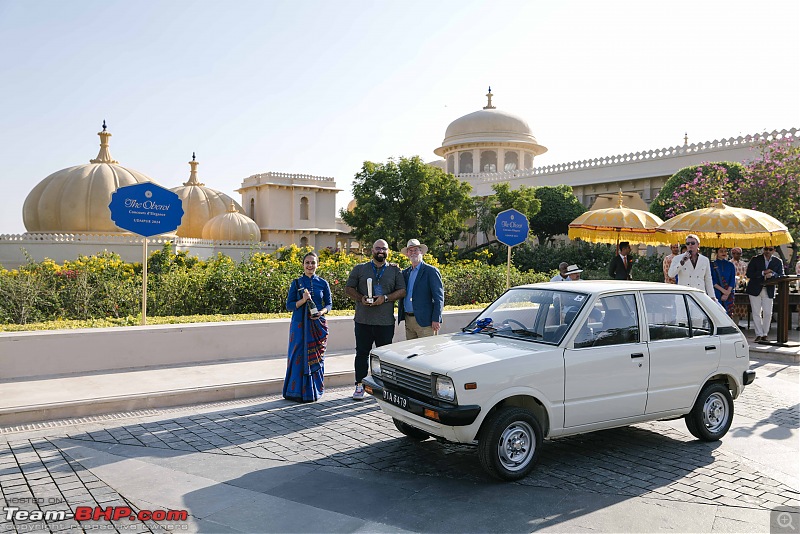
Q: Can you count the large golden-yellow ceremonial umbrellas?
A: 2